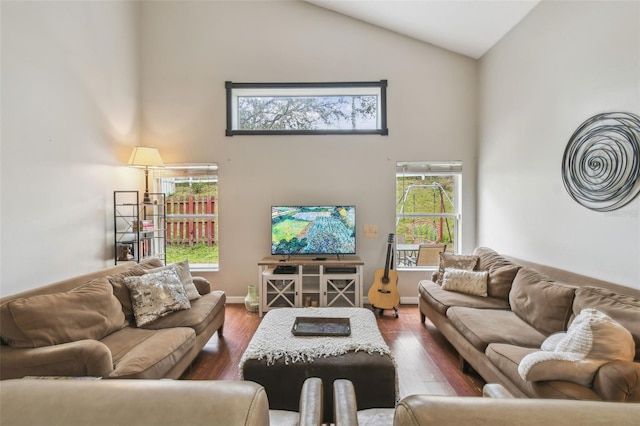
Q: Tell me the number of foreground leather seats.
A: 2